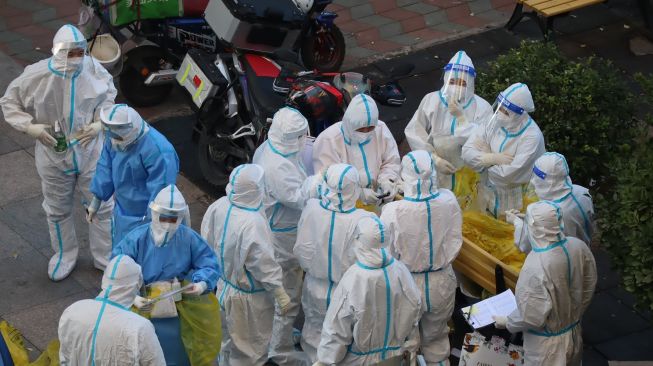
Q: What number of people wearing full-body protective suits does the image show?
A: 14